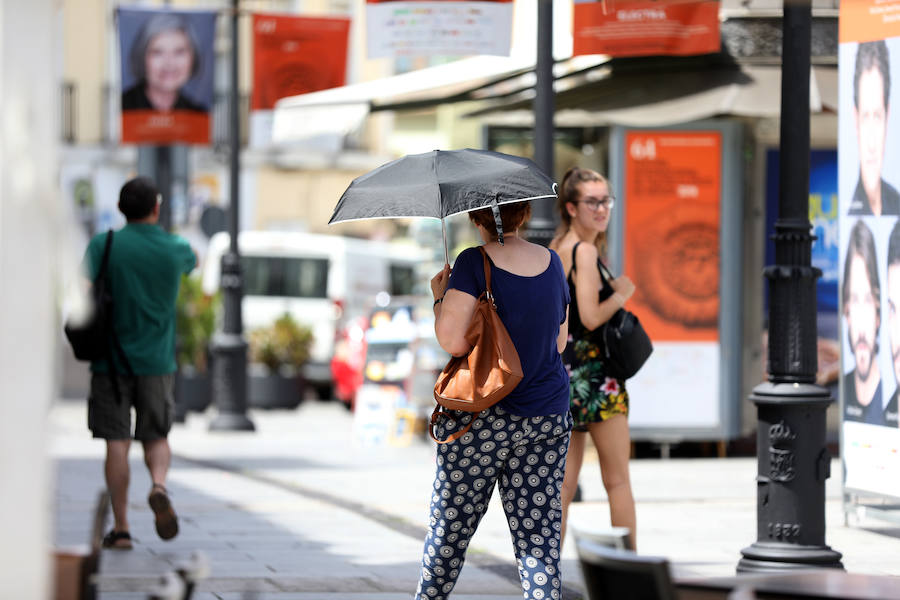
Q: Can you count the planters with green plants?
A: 2